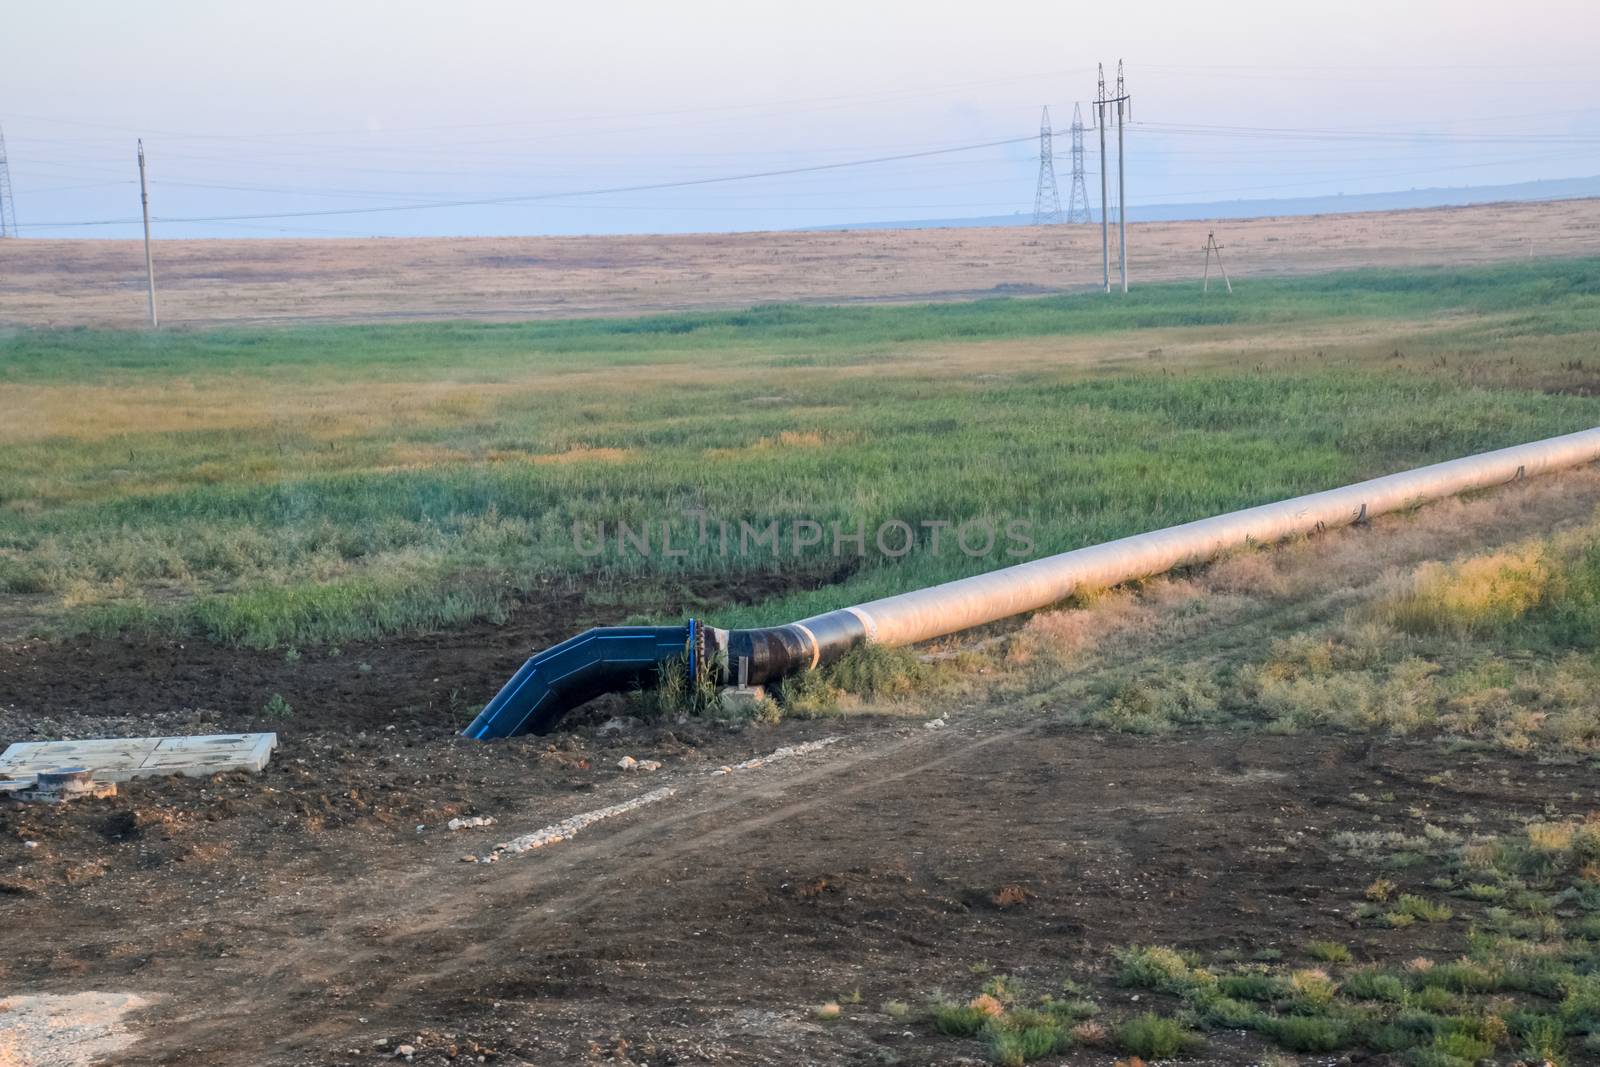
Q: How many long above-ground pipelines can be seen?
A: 1